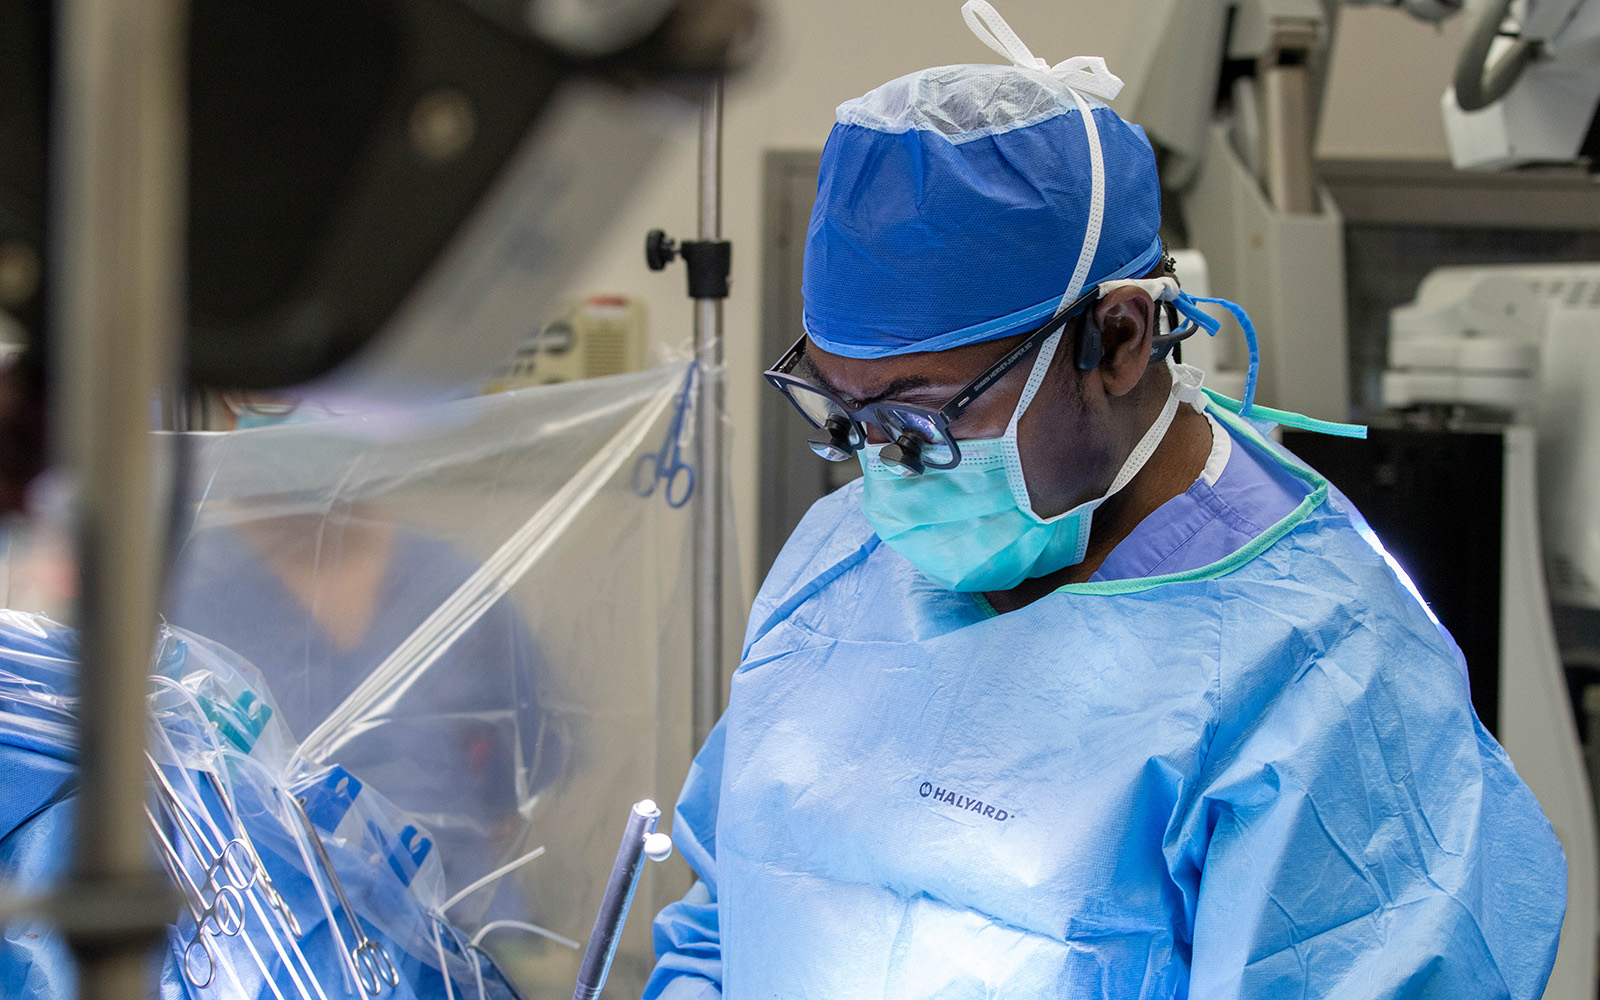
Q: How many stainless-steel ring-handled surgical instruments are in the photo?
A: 4